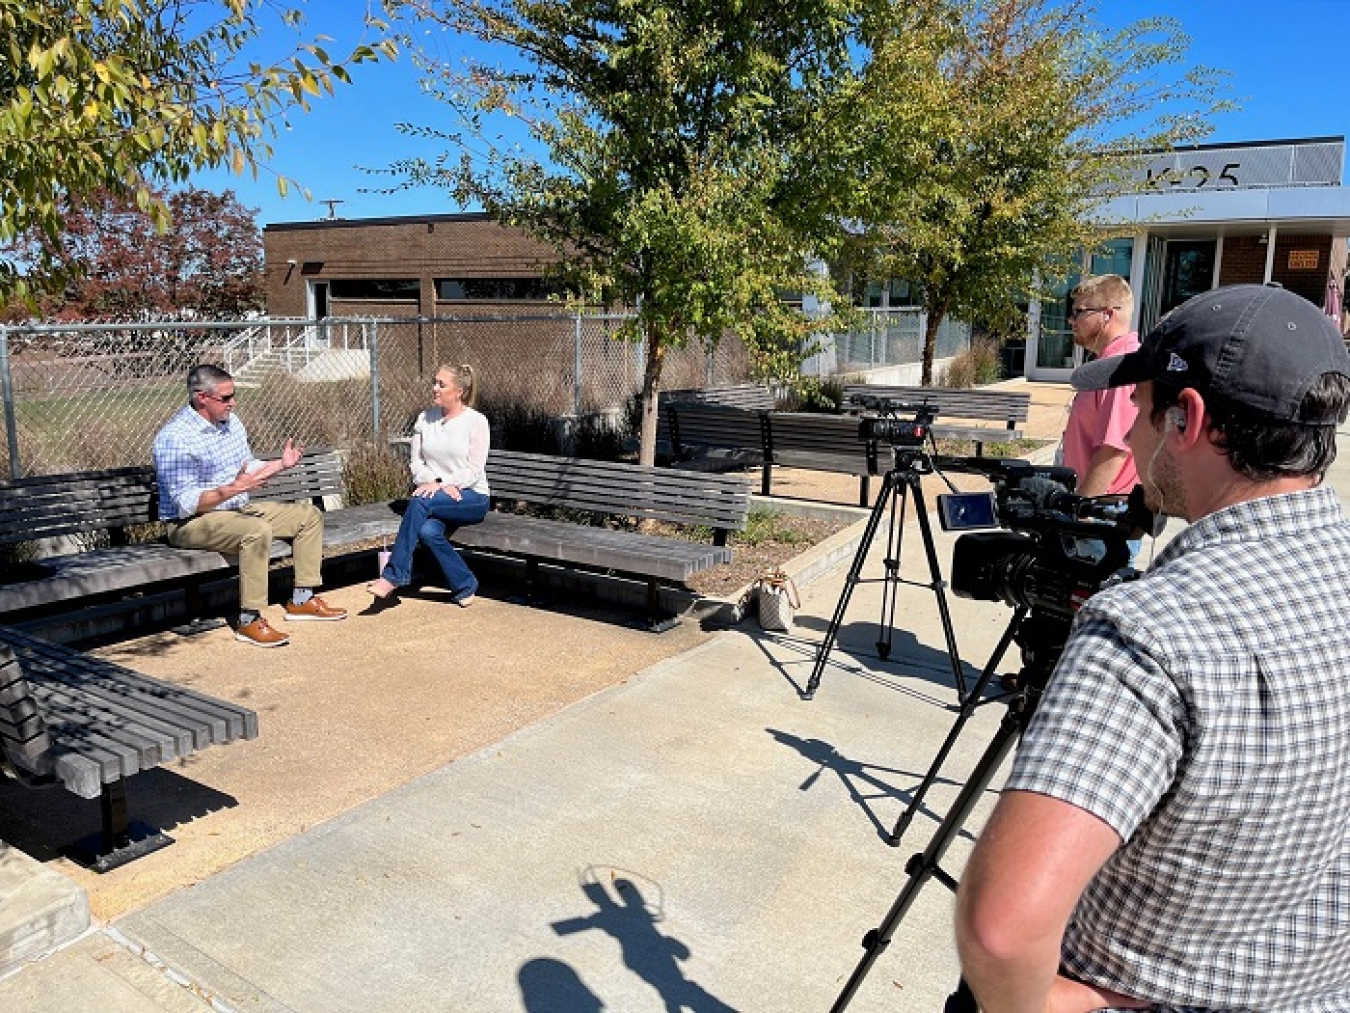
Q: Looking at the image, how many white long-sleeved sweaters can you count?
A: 1